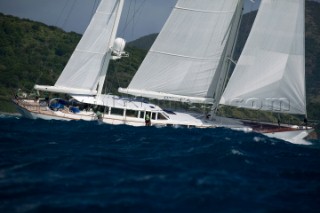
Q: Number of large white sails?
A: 3